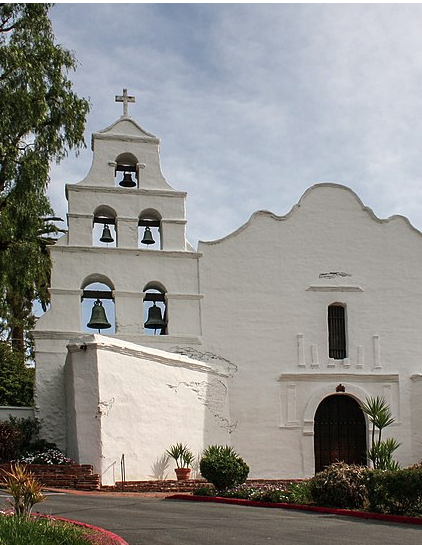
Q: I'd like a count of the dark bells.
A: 5